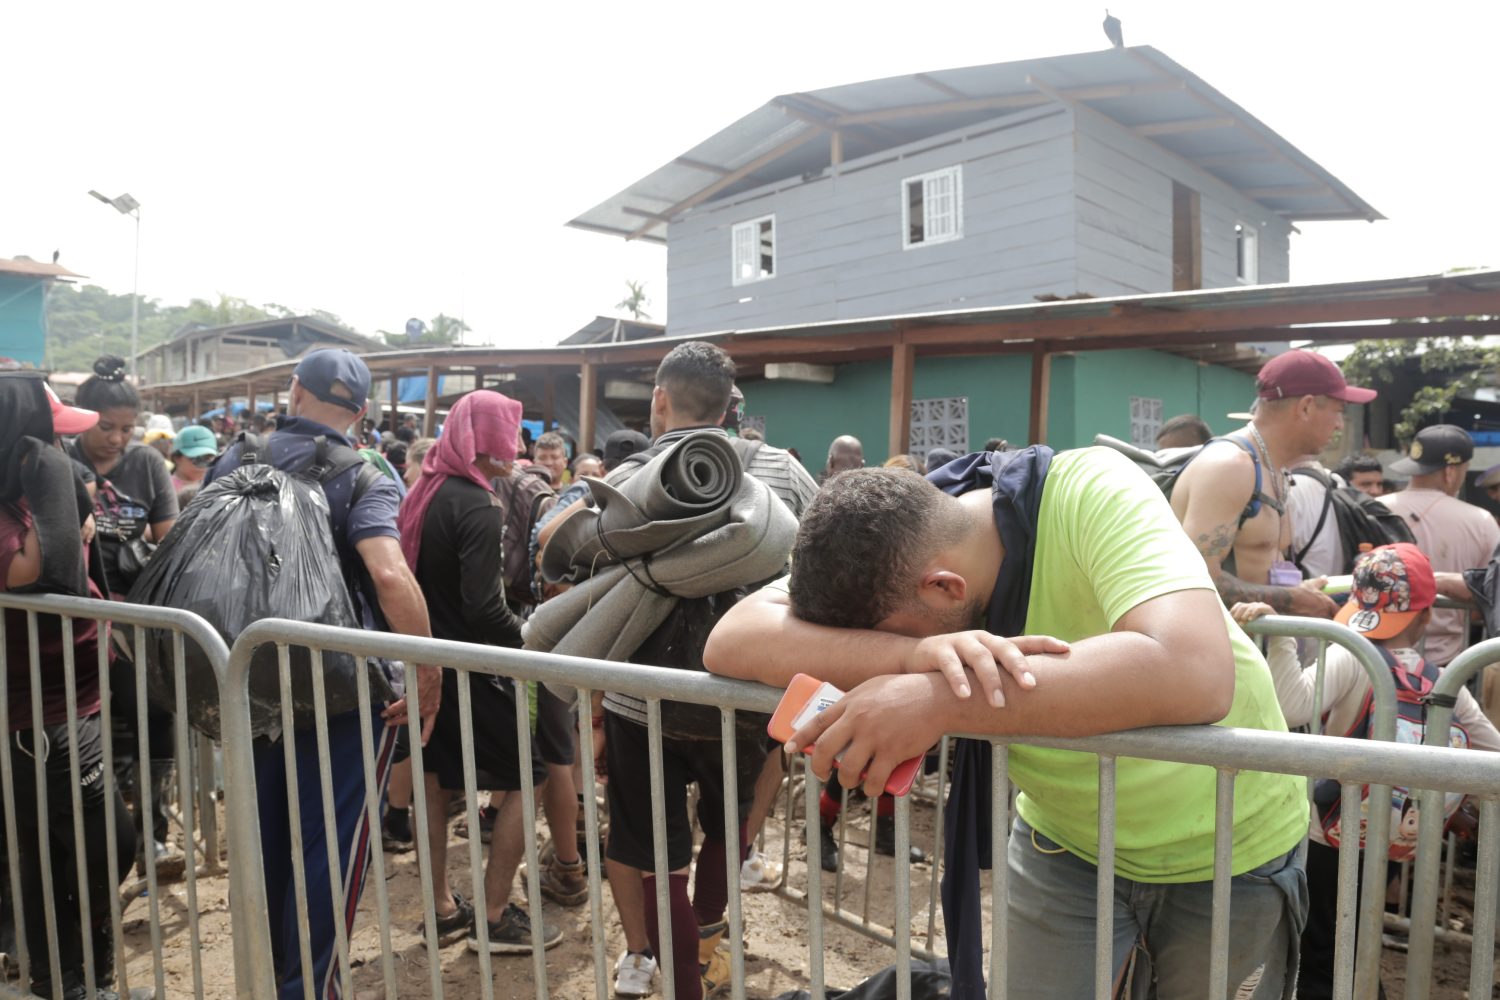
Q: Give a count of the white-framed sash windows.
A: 3